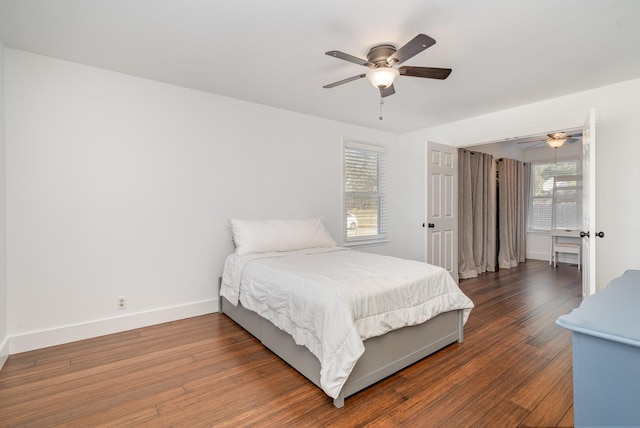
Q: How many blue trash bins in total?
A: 0